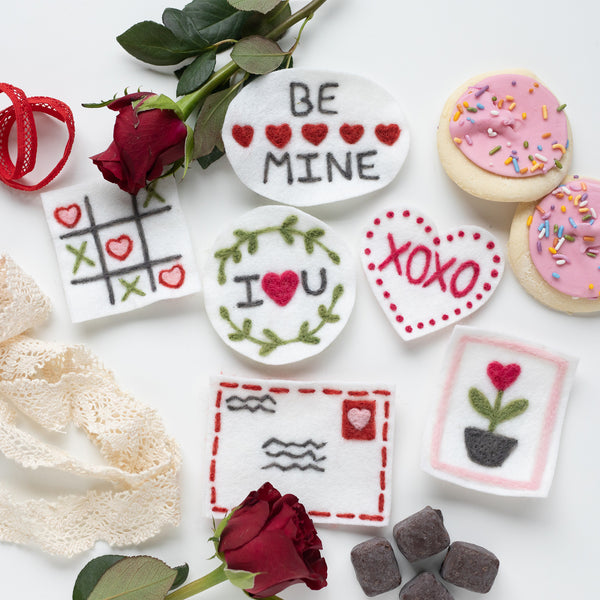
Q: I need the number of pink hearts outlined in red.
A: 3